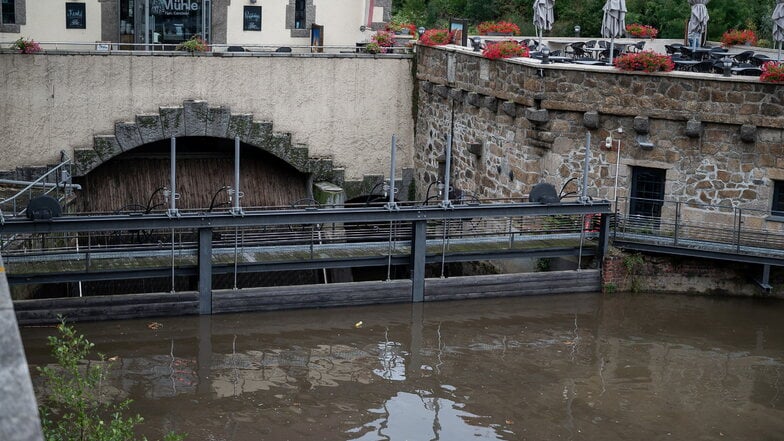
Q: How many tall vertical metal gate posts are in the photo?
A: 5